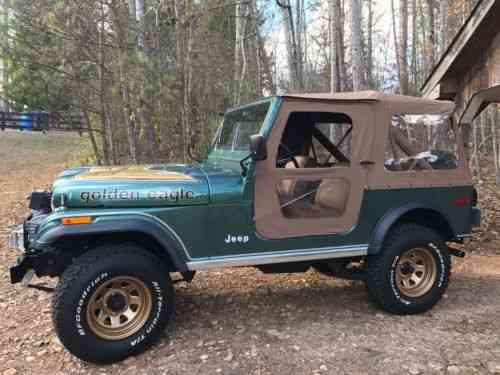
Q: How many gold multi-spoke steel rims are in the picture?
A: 2